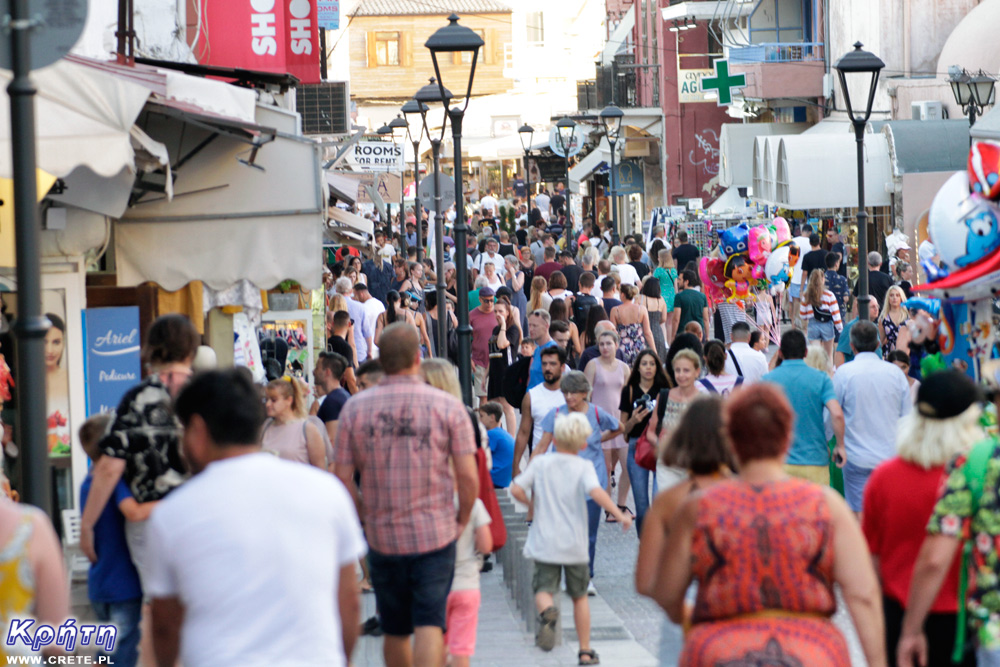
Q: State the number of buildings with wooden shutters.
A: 1